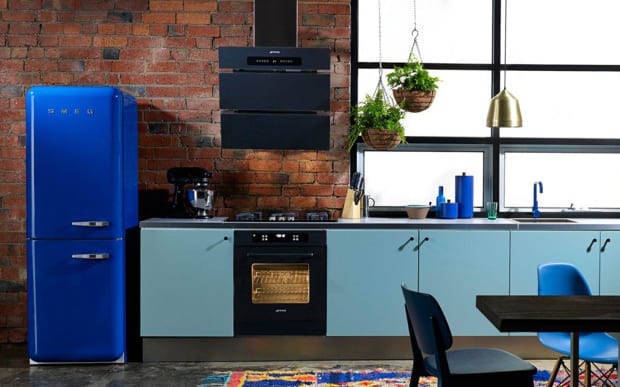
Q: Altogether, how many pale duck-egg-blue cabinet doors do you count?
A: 5